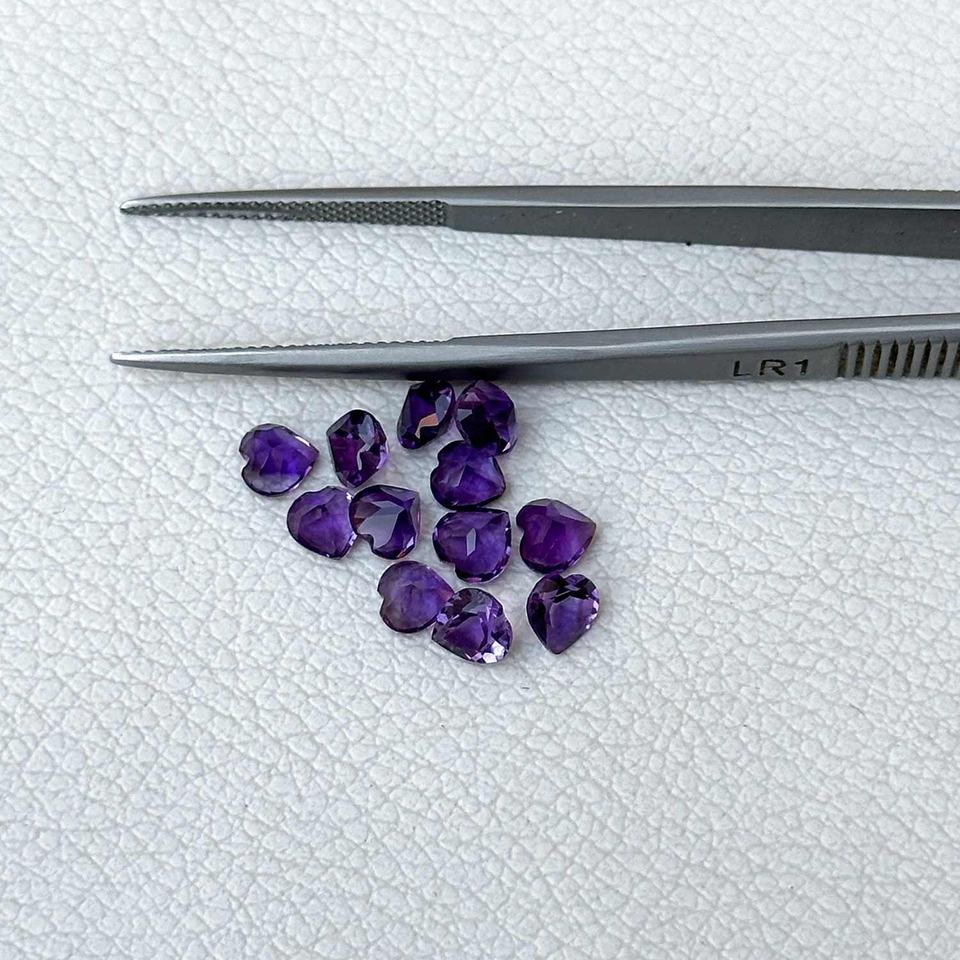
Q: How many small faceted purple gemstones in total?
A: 12